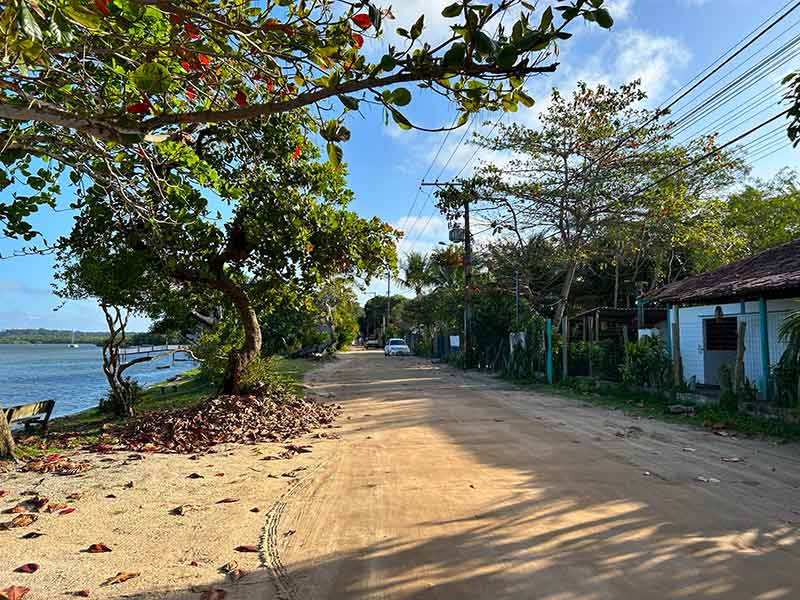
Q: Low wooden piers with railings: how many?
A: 1